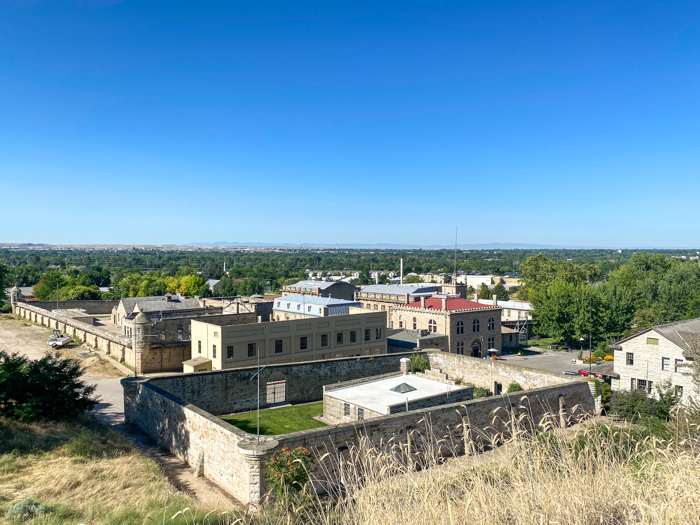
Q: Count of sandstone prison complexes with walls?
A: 1